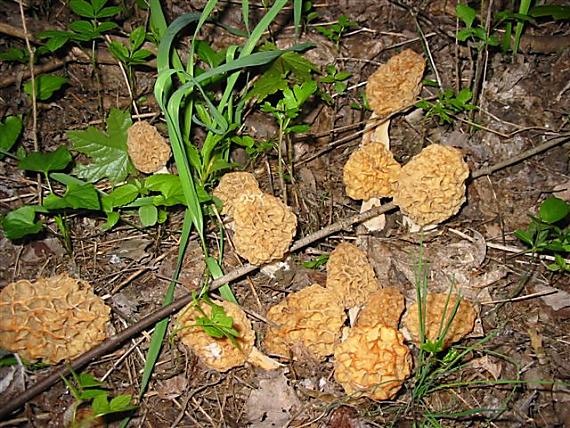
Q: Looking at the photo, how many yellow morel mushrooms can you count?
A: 13